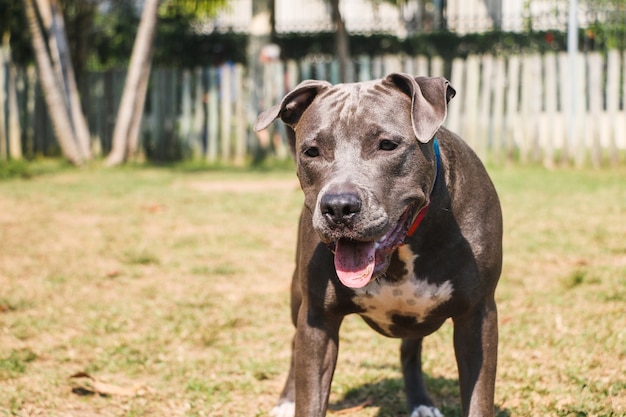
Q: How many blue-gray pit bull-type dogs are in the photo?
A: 1